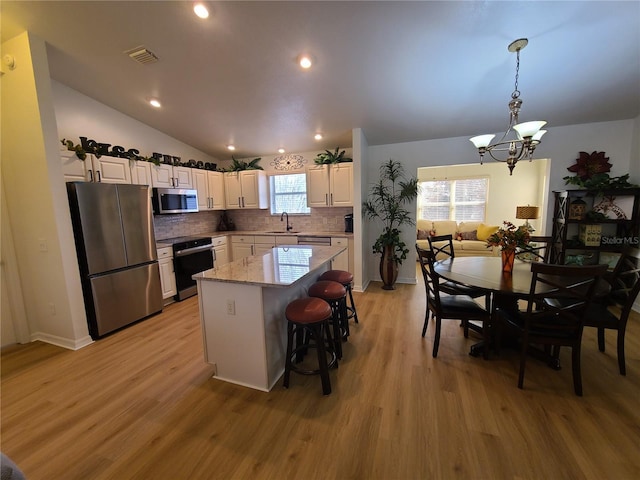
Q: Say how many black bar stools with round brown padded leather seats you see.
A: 3